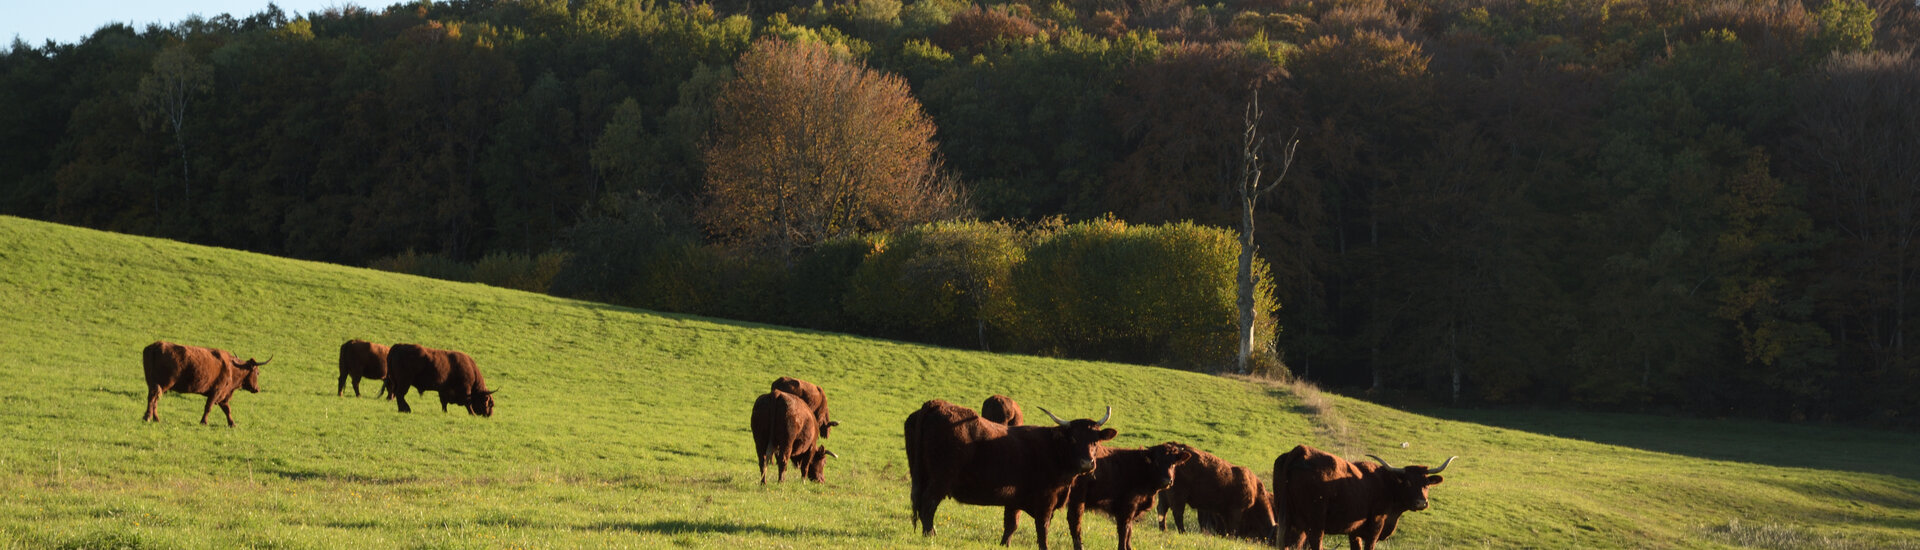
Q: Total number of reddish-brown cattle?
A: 10